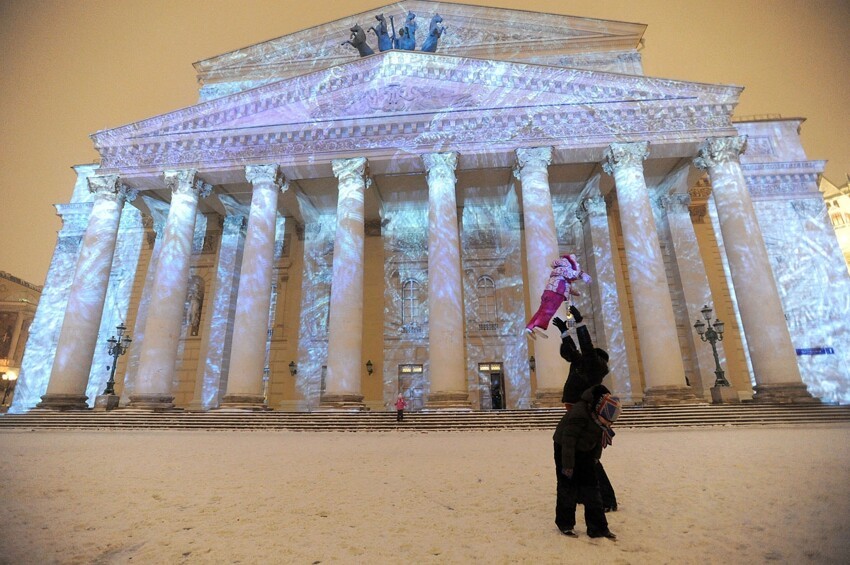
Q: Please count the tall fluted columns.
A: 8